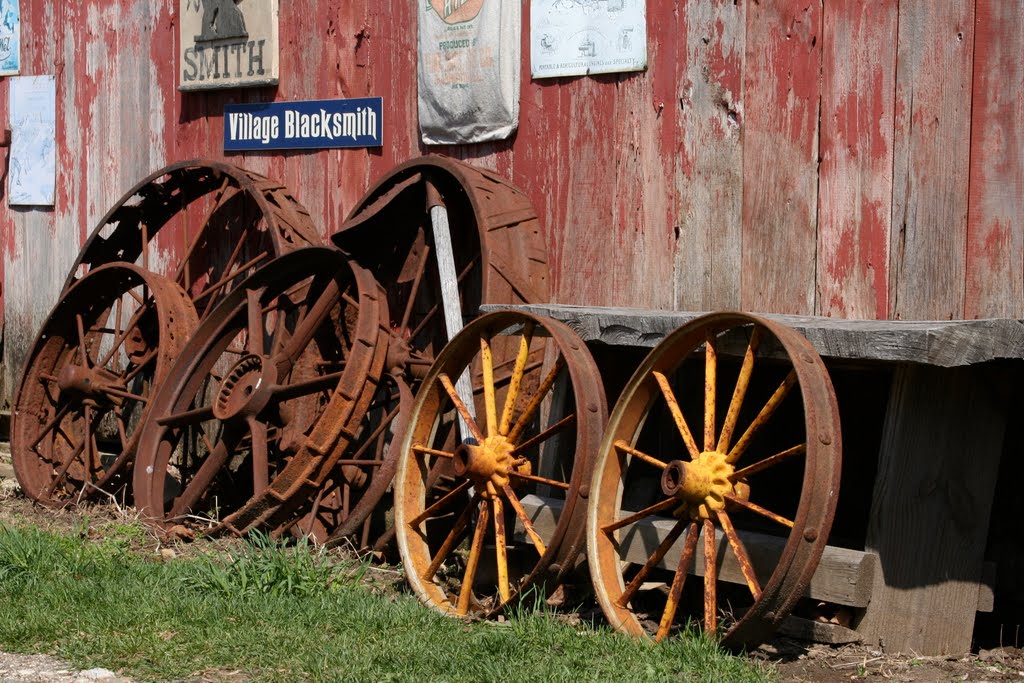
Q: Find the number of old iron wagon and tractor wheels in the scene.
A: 7